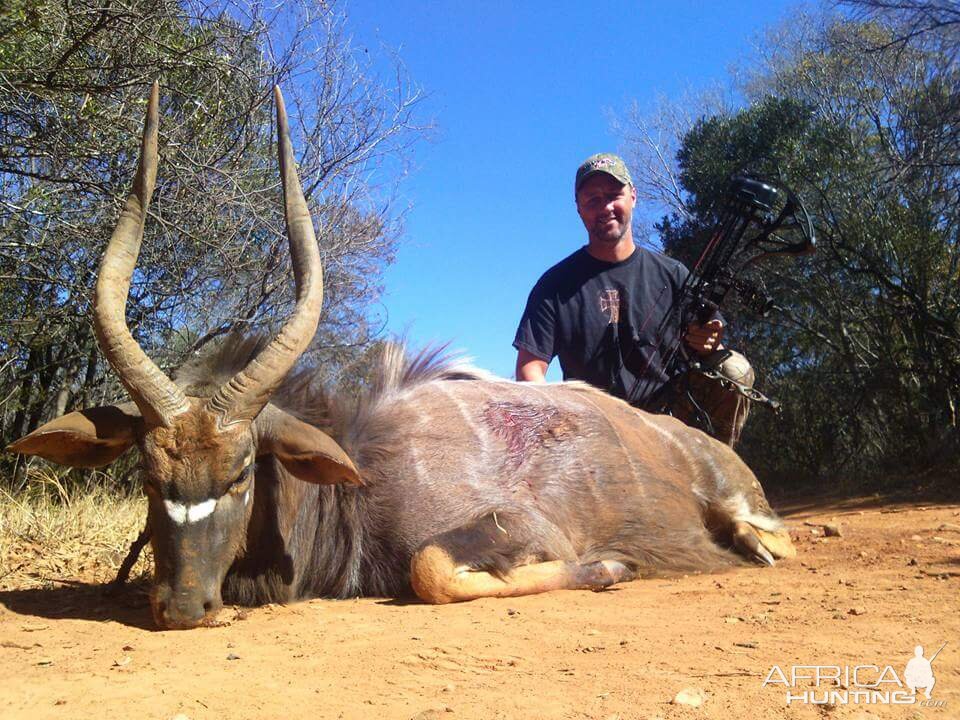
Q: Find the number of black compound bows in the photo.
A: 1